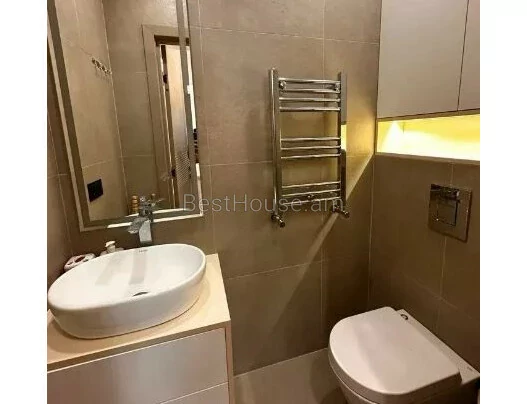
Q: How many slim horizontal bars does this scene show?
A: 10